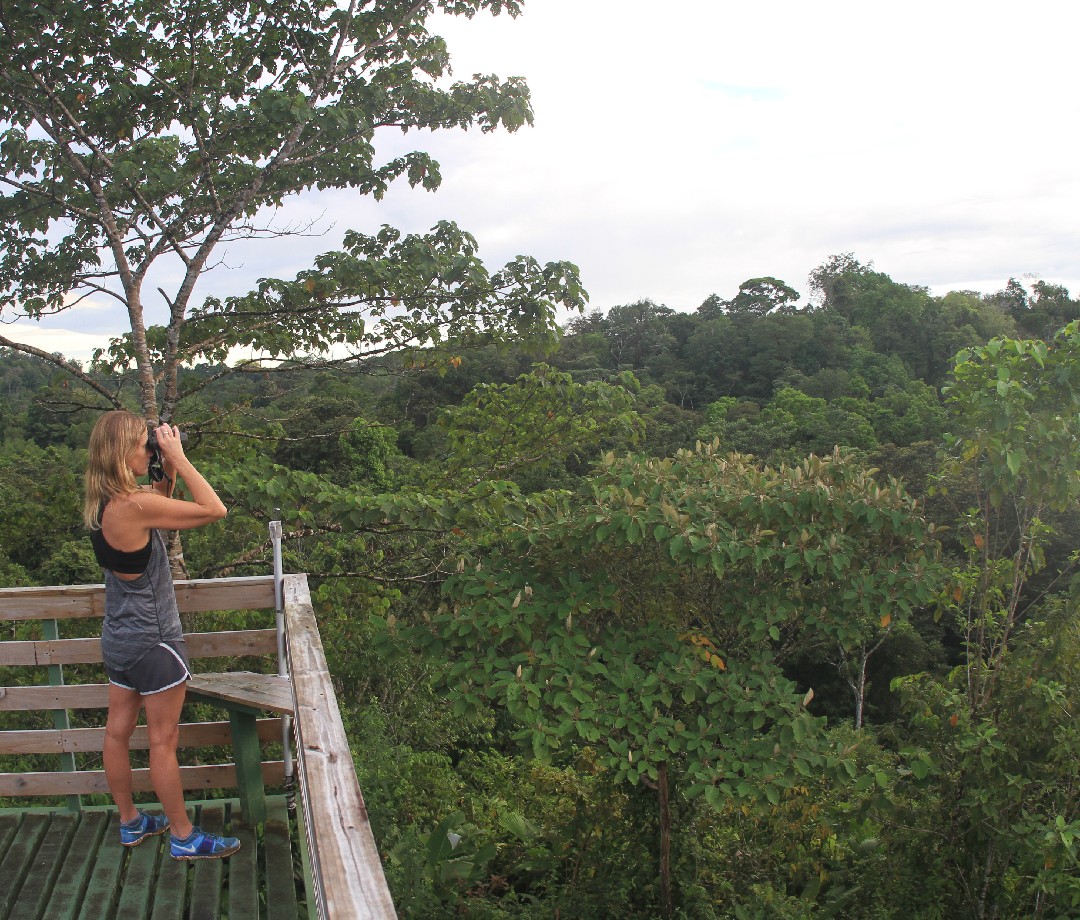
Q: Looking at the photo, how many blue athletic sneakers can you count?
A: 2